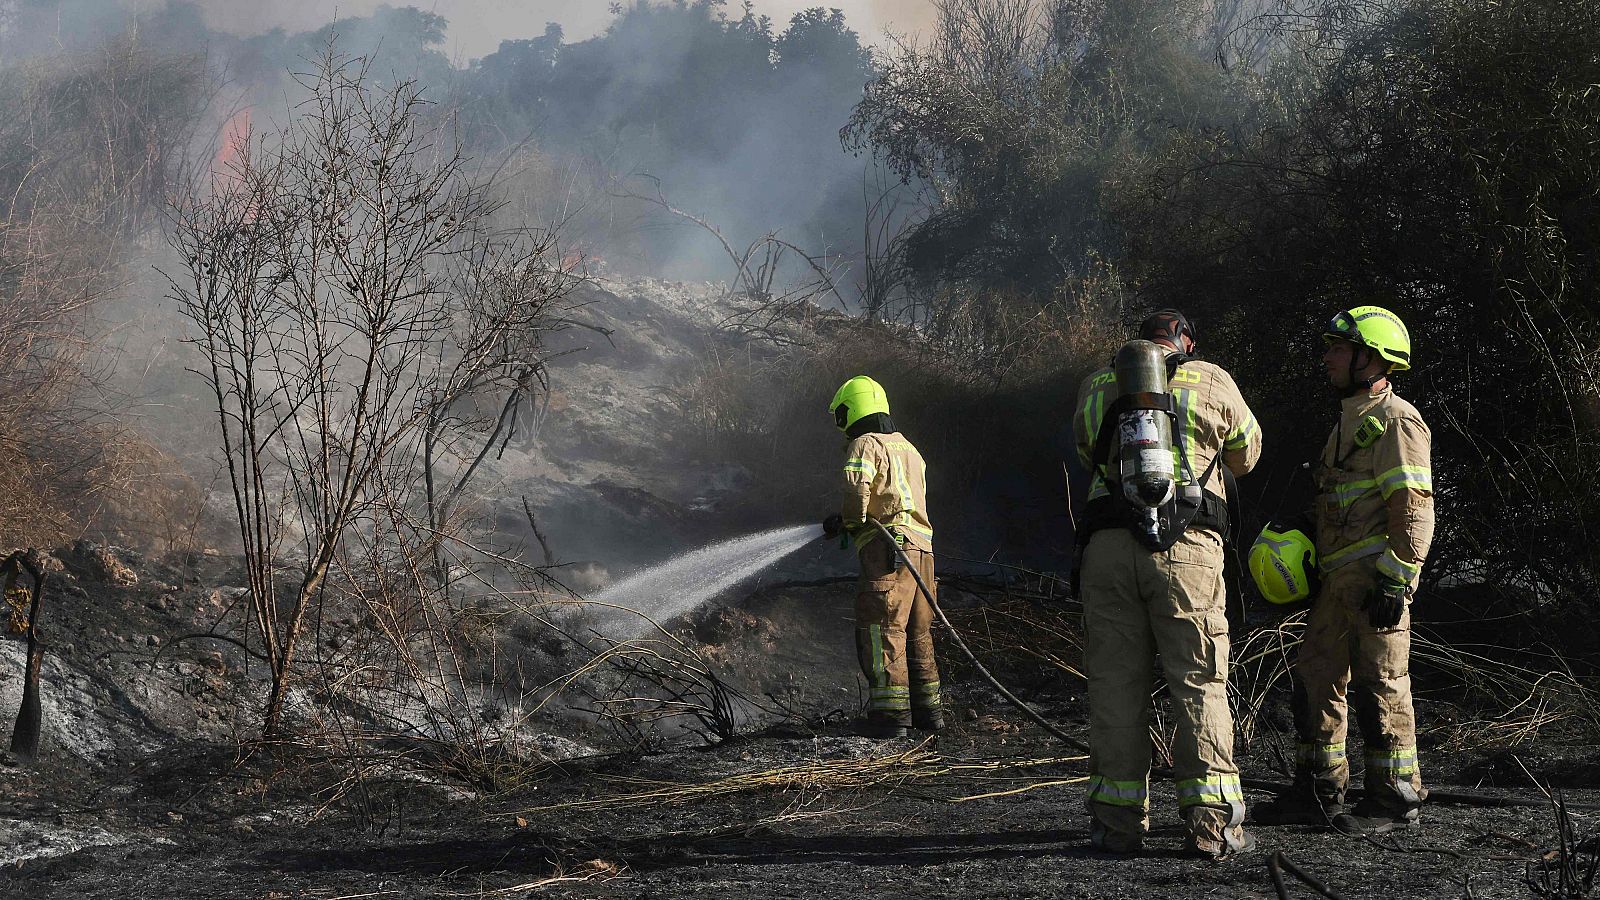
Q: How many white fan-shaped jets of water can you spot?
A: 1